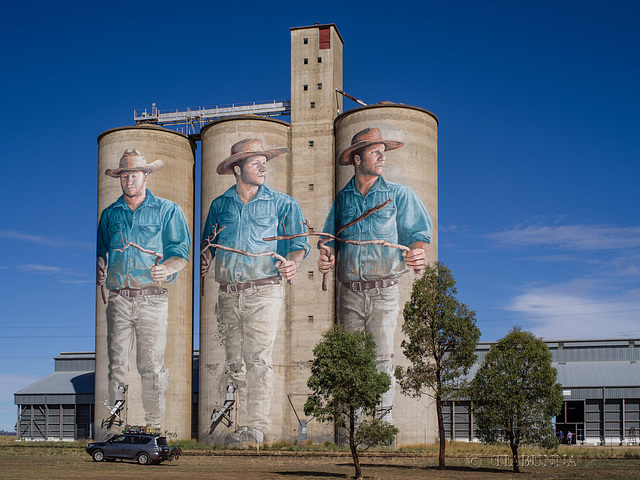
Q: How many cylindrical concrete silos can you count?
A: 3